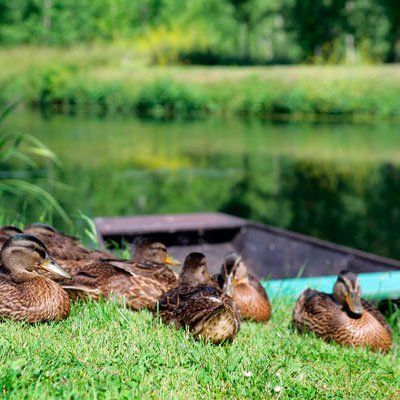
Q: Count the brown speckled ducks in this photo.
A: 7